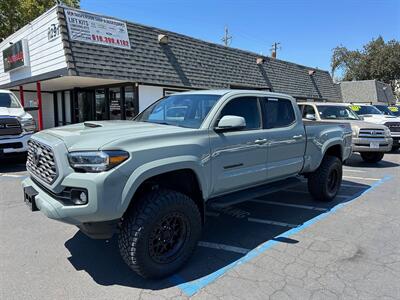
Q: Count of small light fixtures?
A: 3